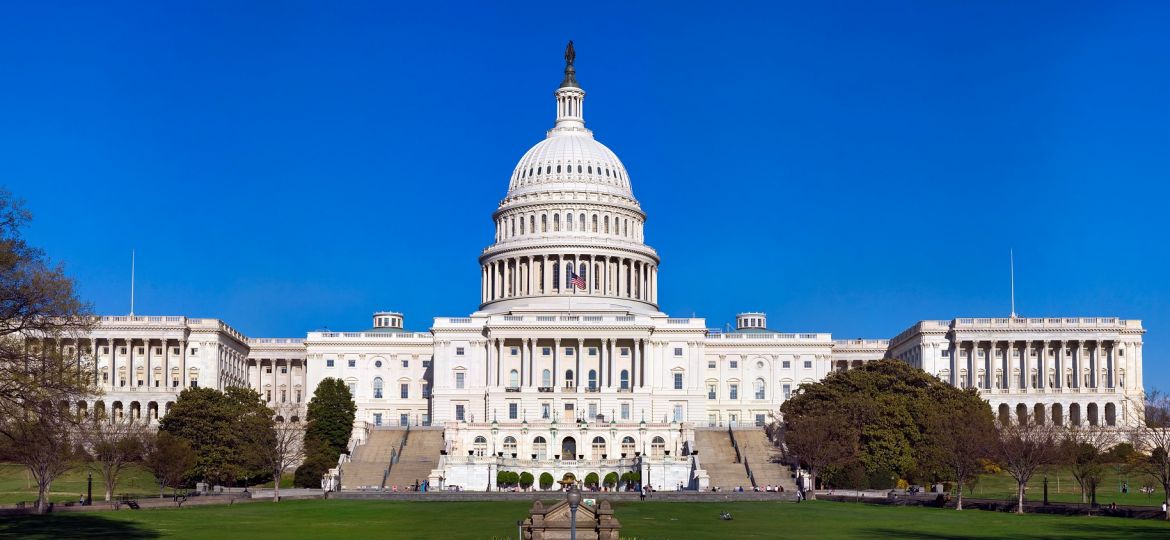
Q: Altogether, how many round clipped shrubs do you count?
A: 8